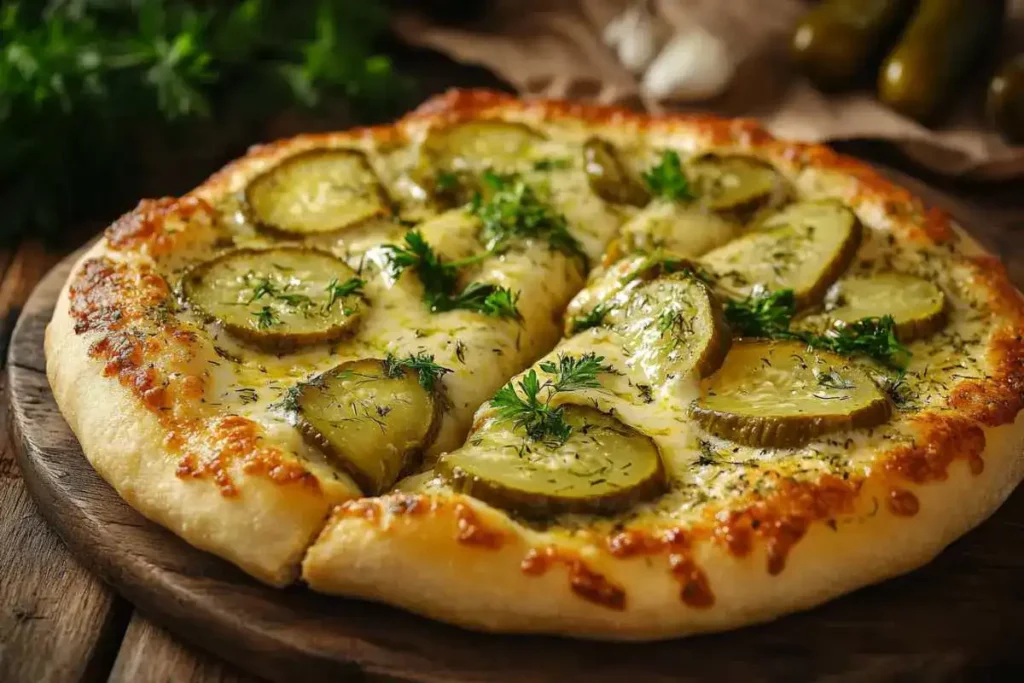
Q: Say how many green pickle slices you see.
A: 11